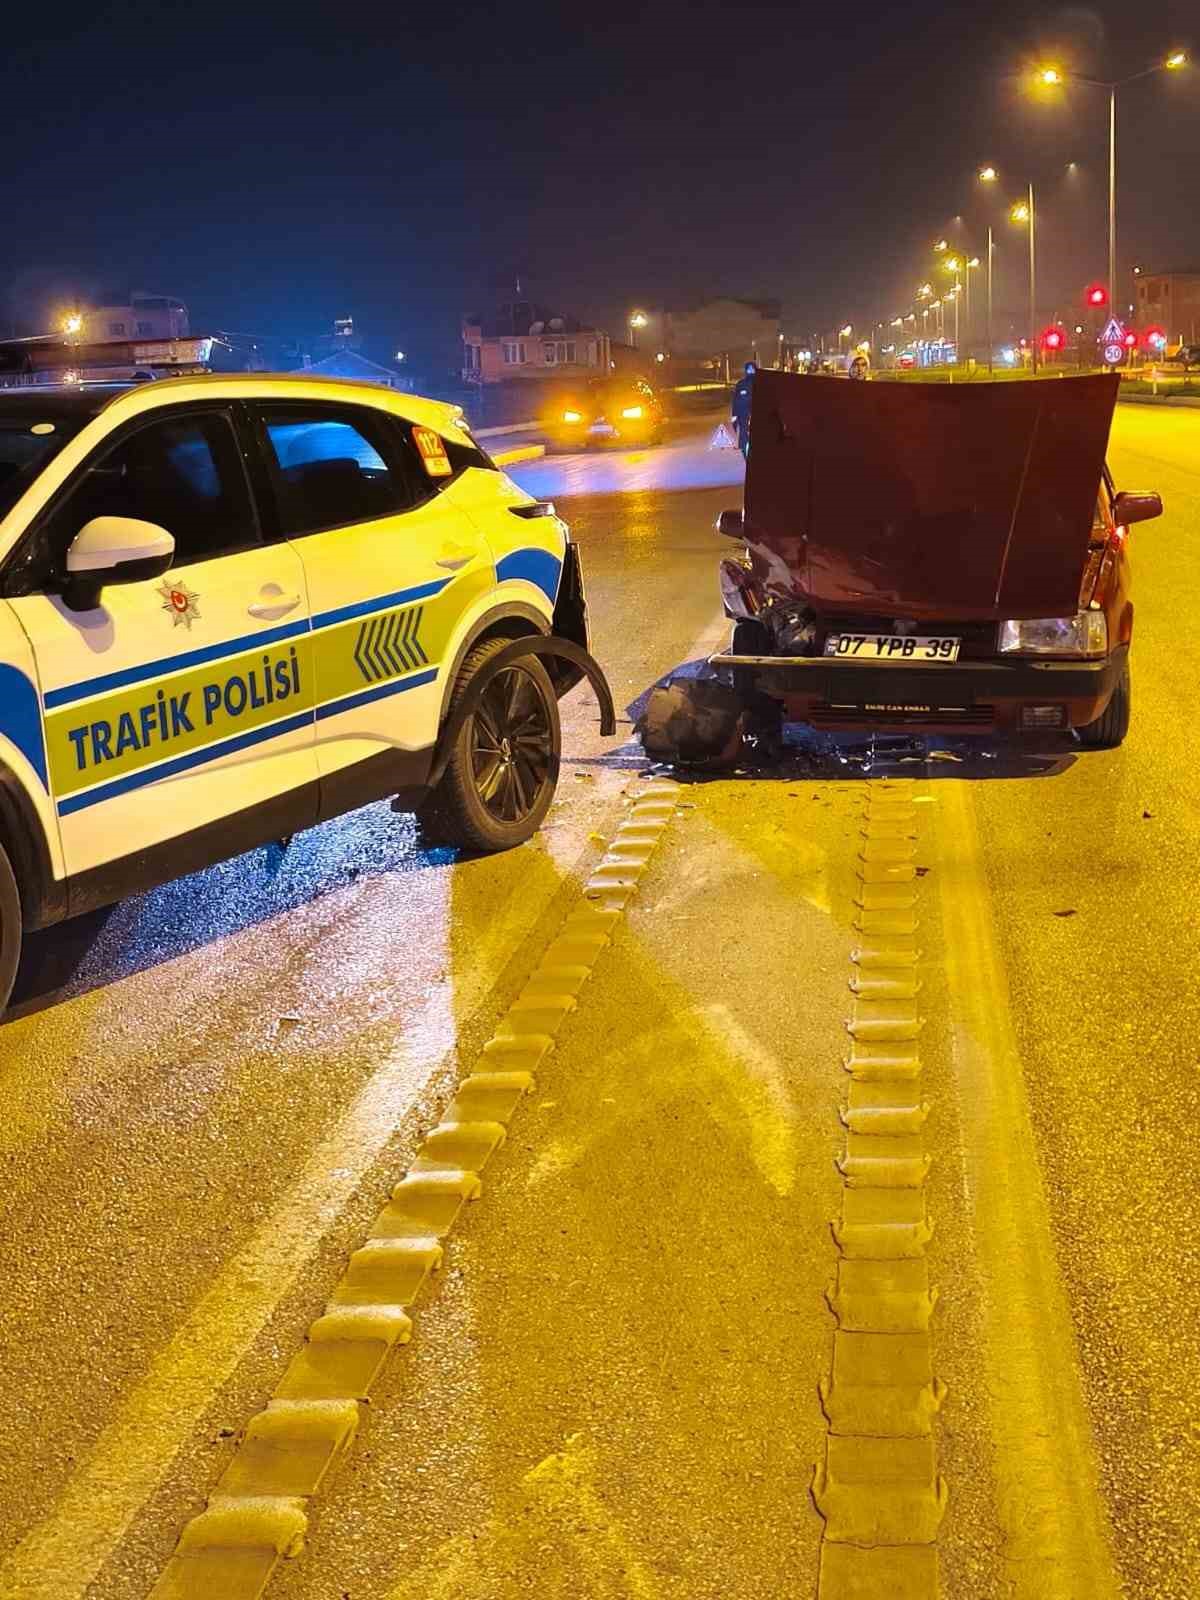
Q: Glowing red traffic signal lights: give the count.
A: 4